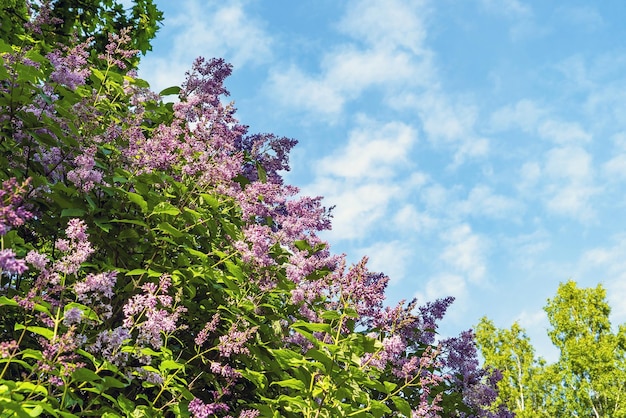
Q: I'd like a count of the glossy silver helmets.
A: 0